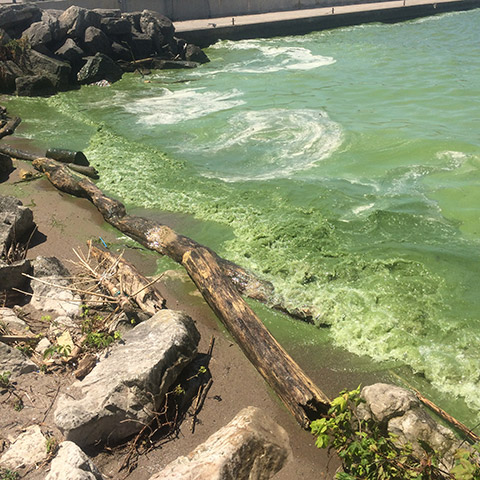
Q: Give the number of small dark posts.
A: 3